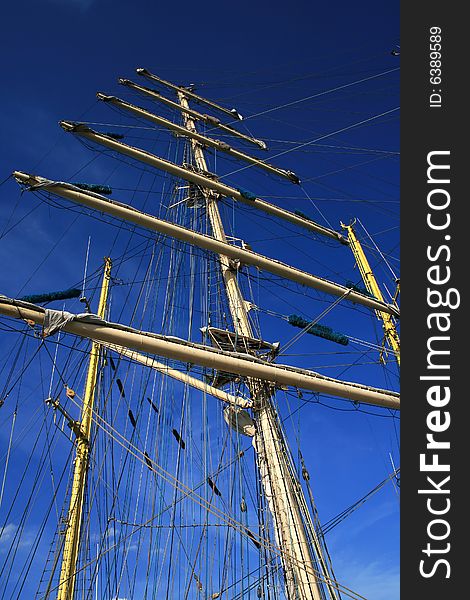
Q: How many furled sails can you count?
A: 6